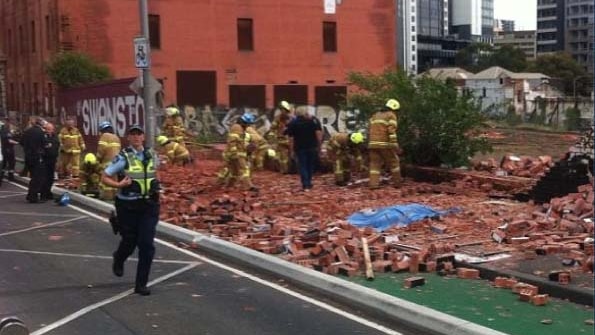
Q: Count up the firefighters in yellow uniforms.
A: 10